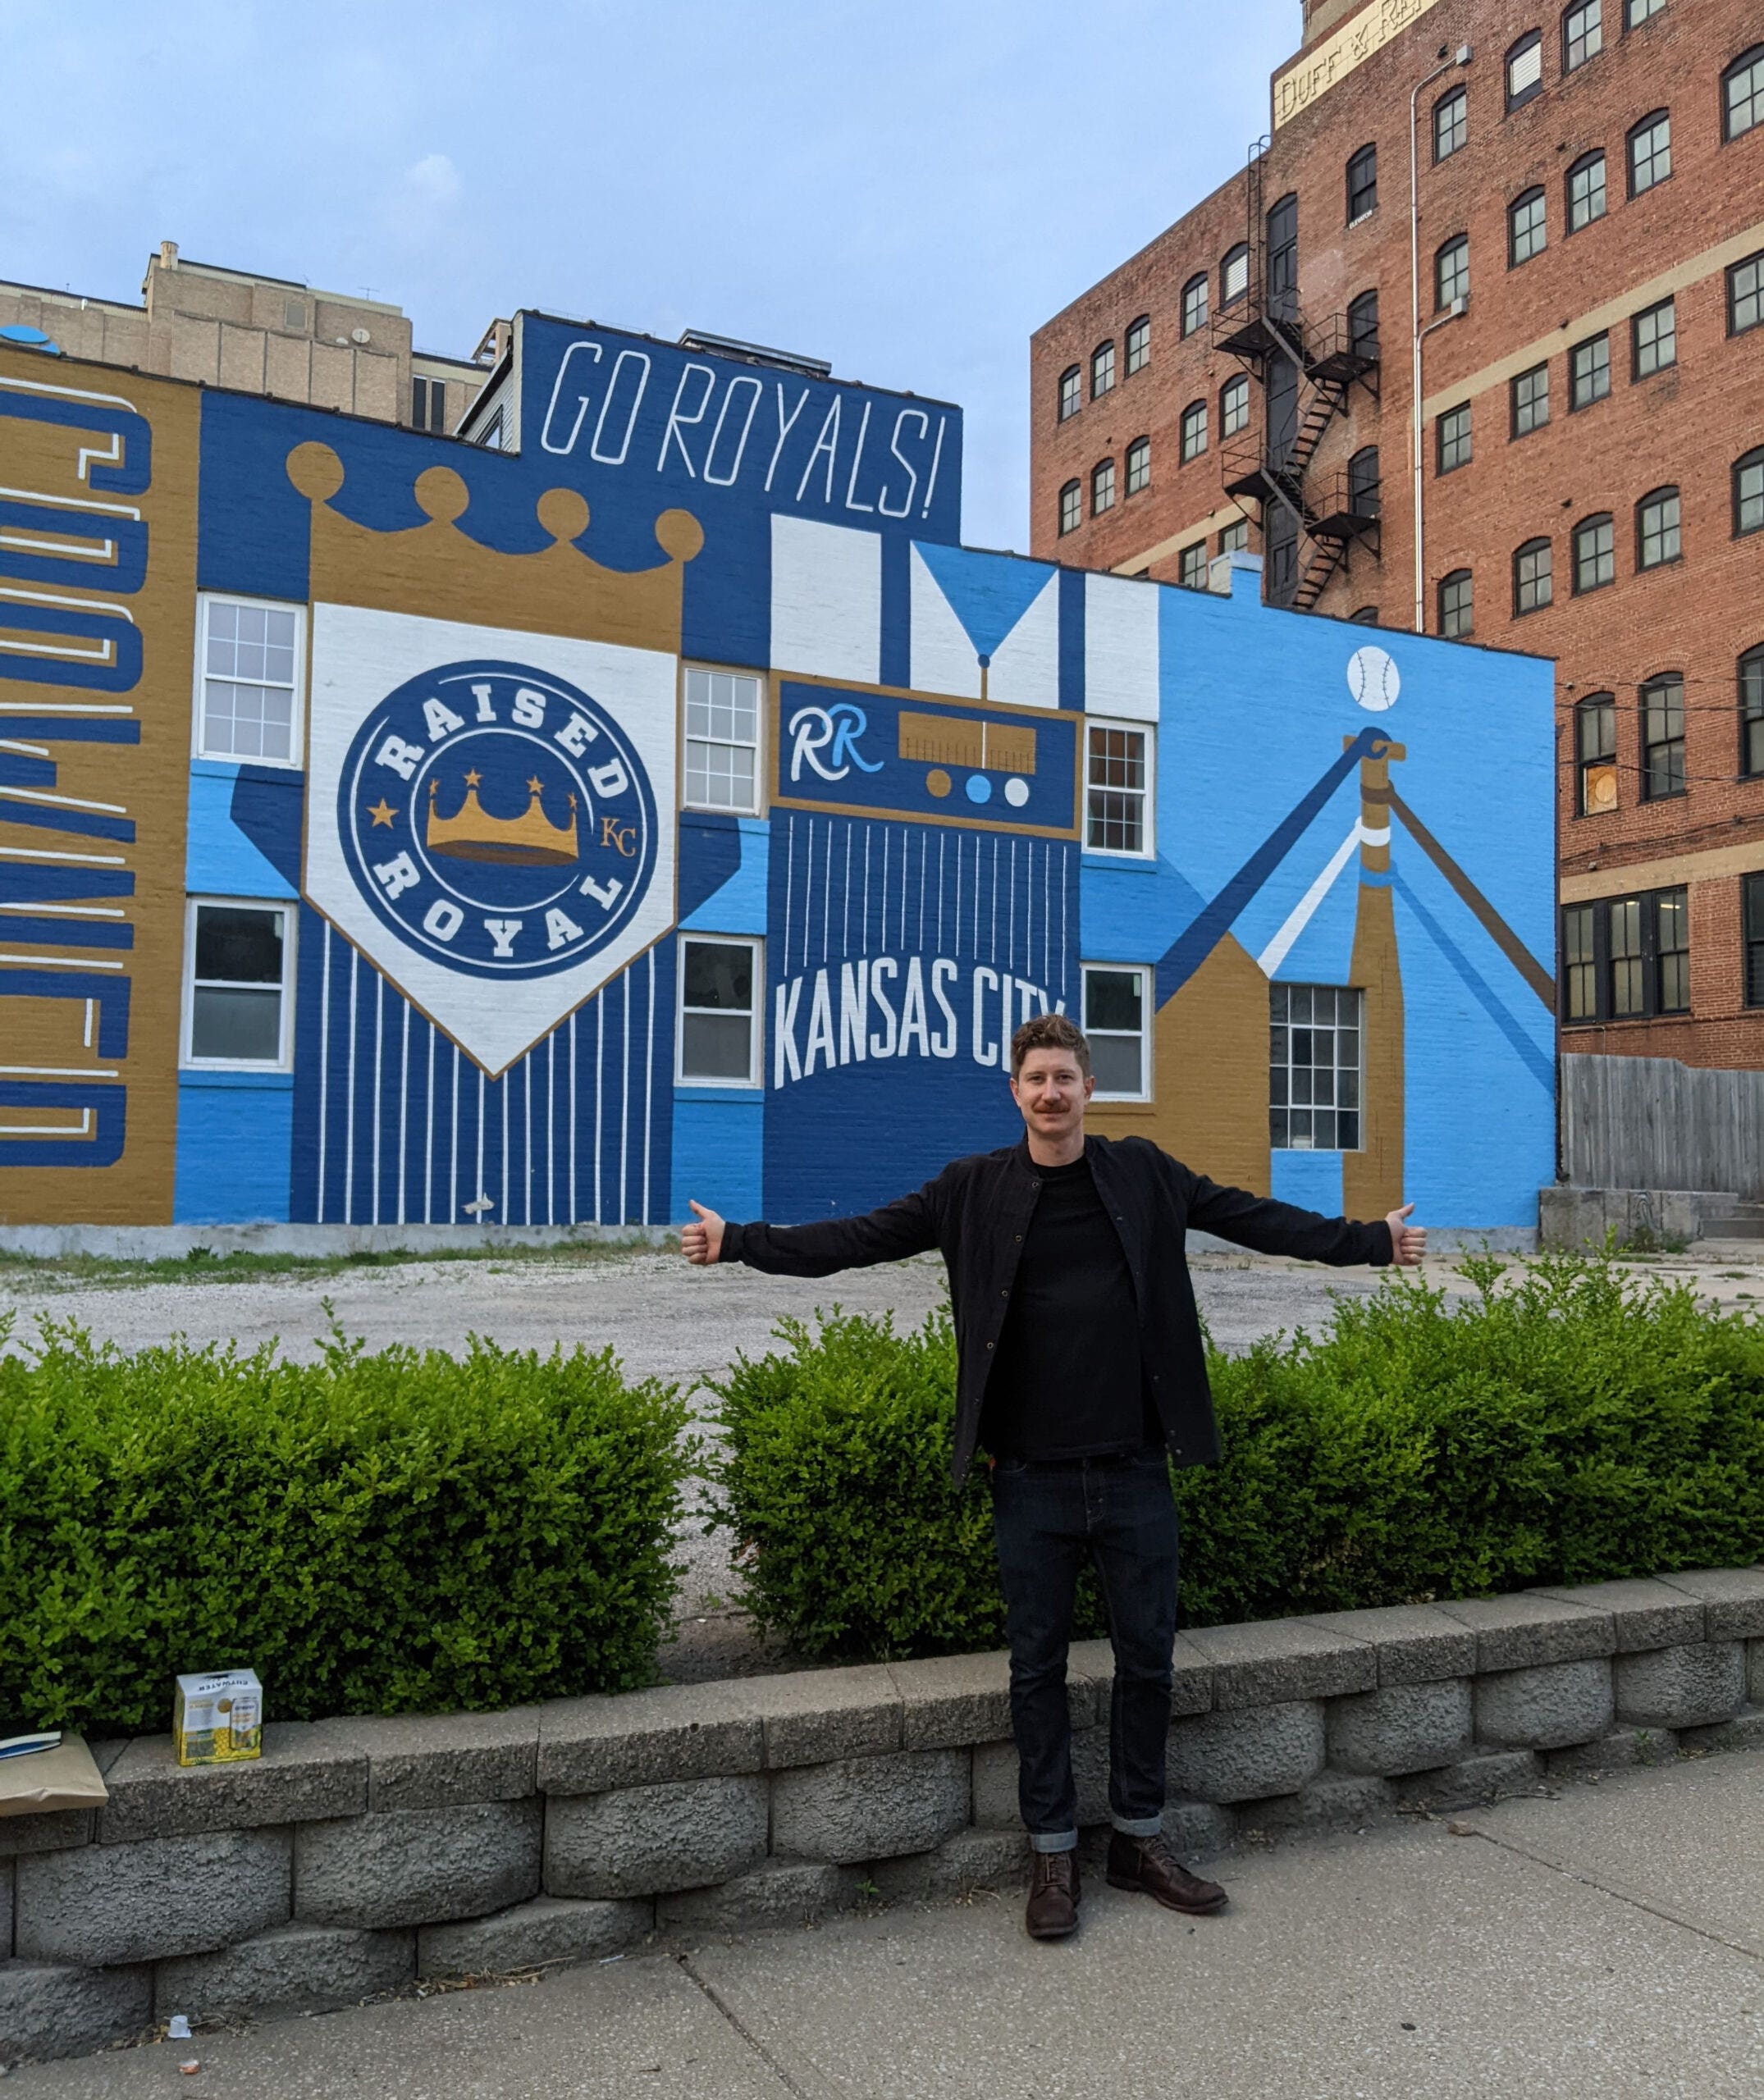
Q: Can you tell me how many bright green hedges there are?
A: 2